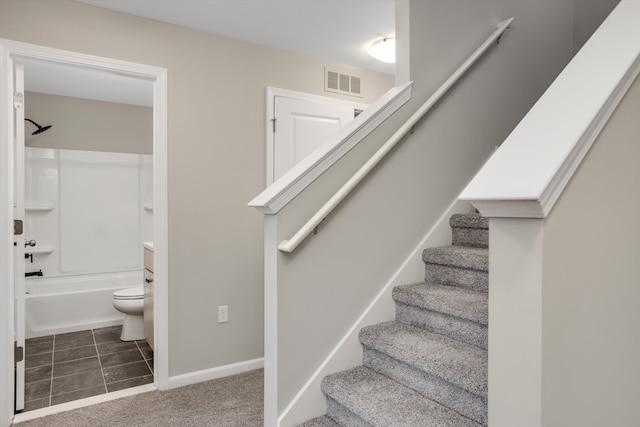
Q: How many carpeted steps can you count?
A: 6